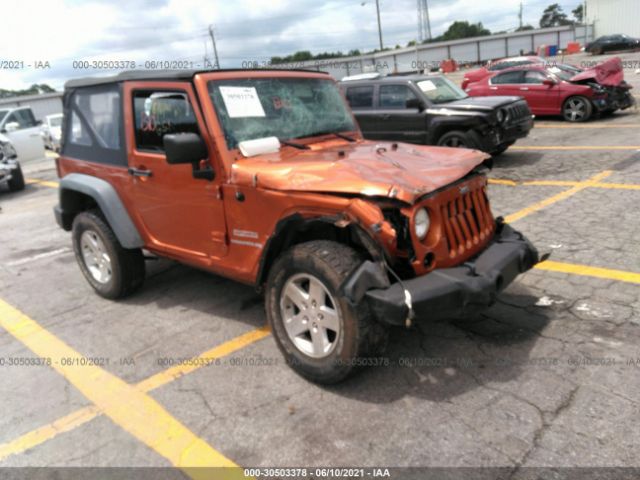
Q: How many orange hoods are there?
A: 1